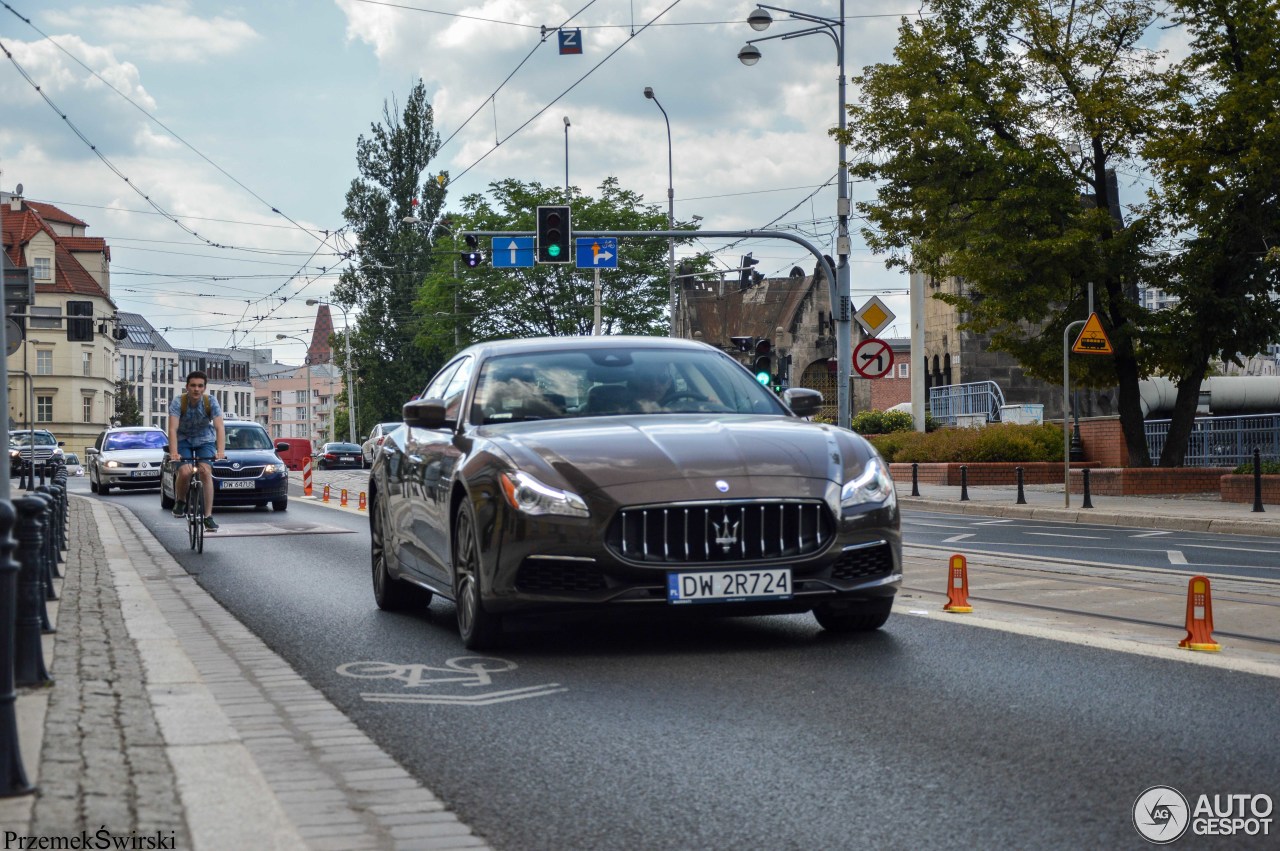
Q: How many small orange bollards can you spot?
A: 5